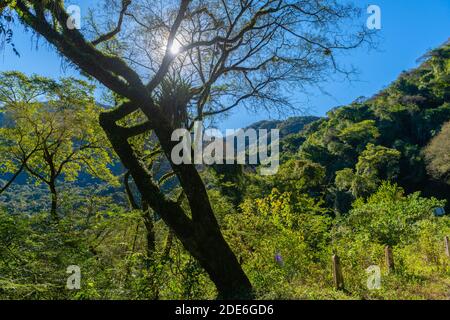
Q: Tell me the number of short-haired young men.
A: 0